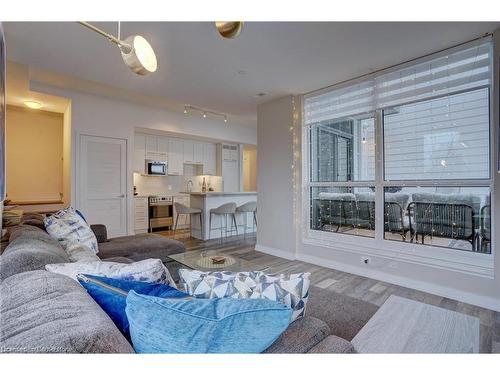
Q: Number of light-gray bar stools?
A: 3